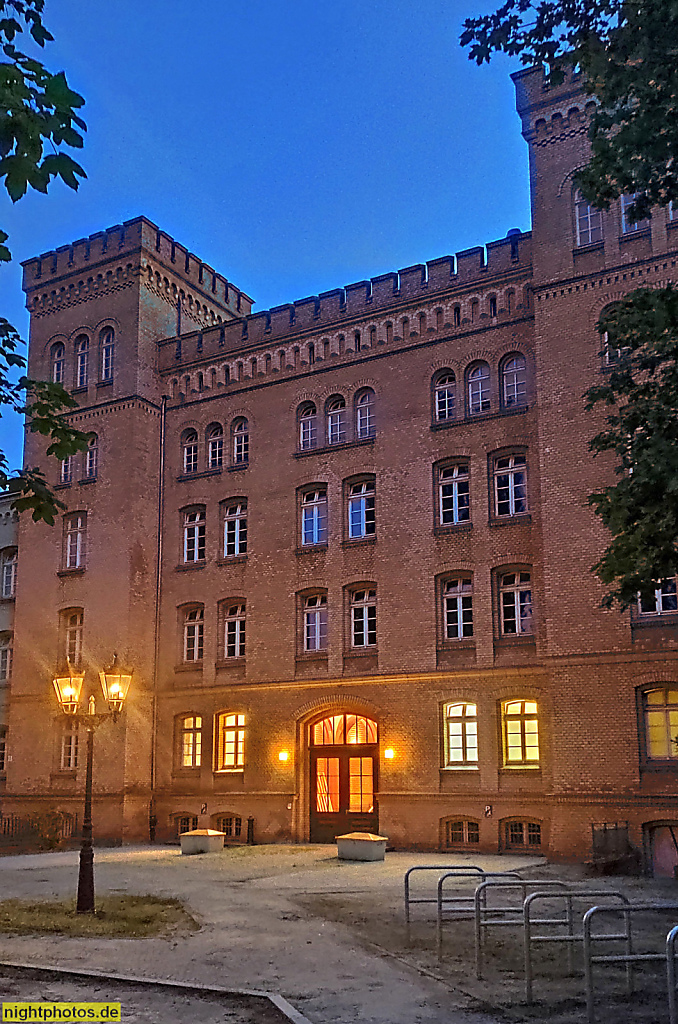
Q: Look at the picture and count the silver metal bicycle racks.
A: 6